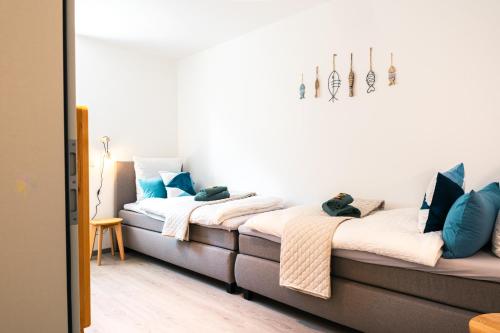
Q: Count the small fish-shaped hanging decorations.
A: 6